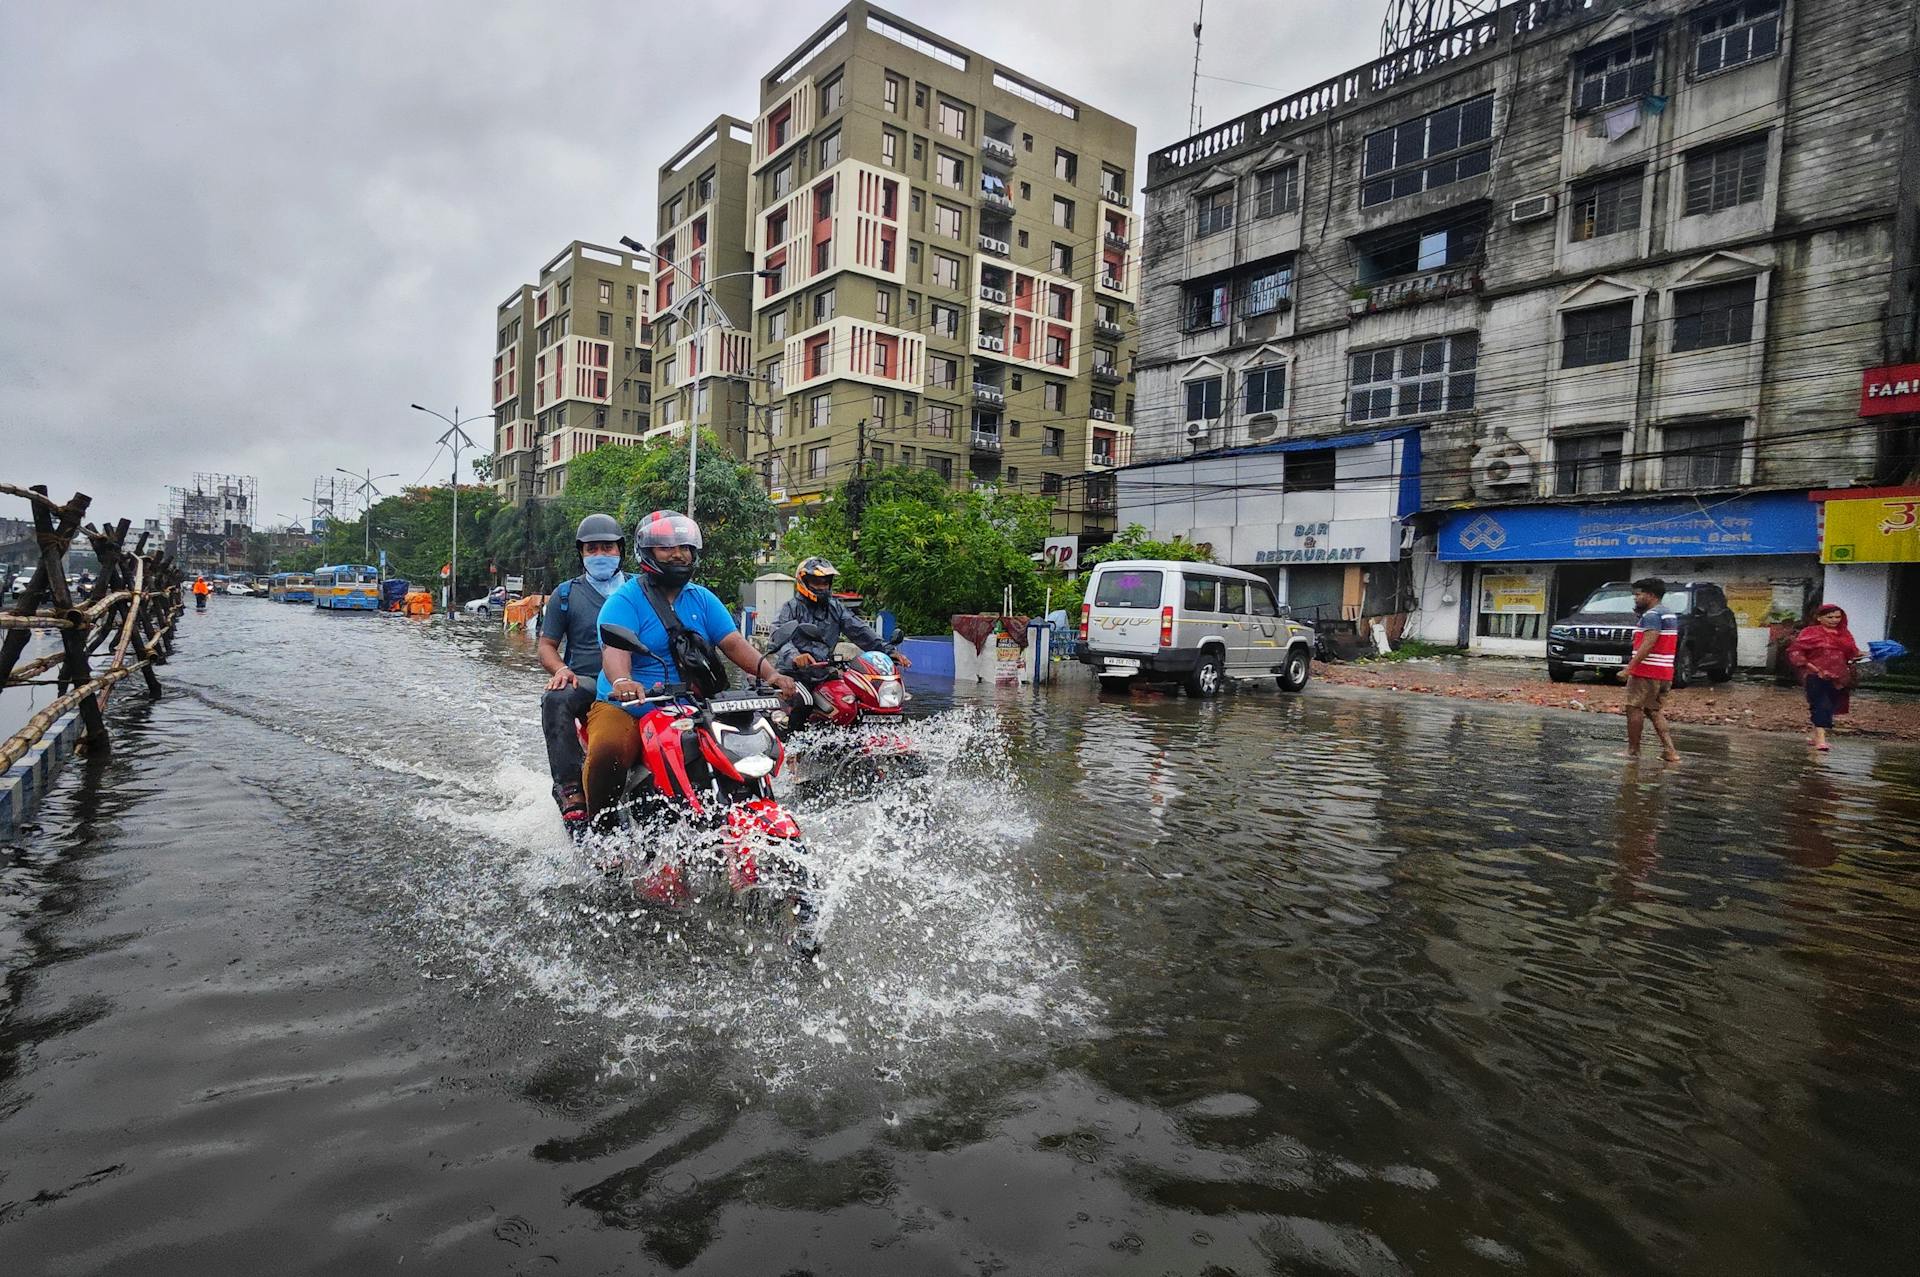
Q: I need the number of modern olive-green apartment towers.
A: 4